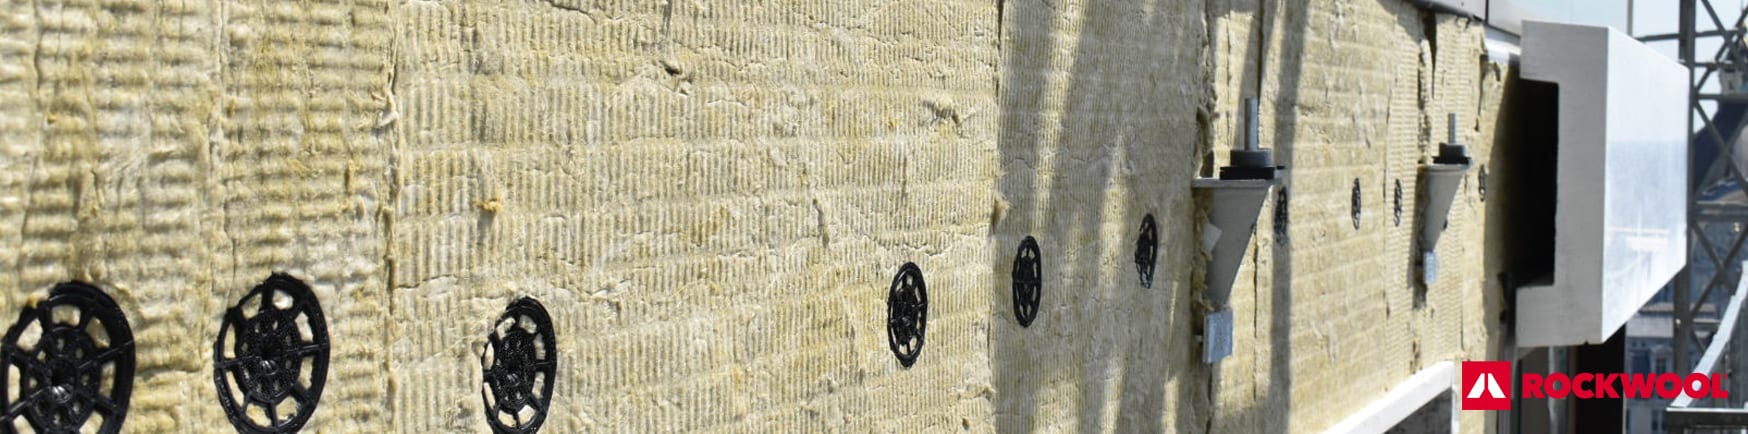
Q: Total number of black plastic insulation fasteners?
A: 10